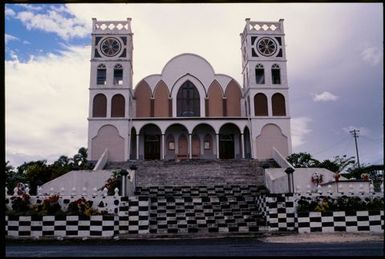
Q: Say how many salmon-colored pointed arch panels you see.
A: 4